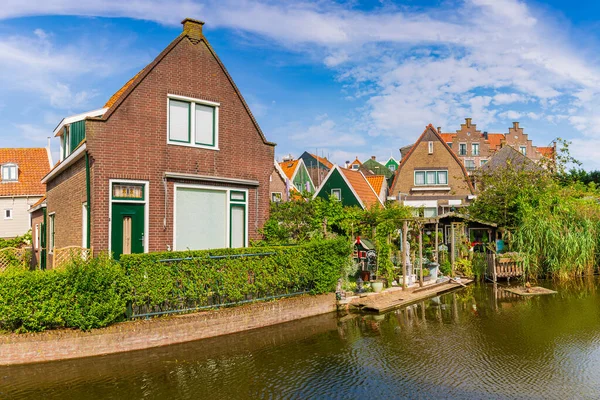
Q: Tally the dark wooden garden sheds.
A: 1